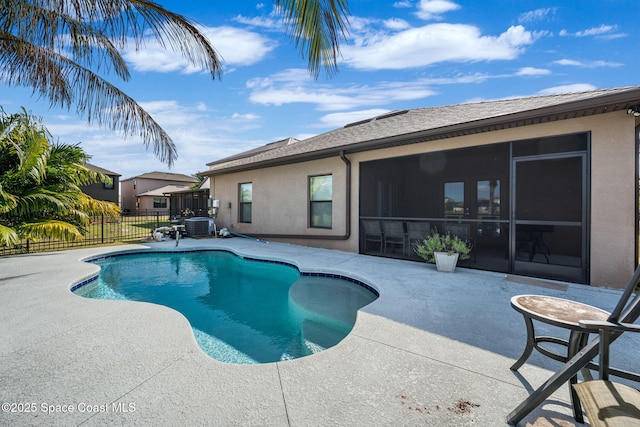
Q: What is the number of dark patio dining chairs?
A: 4